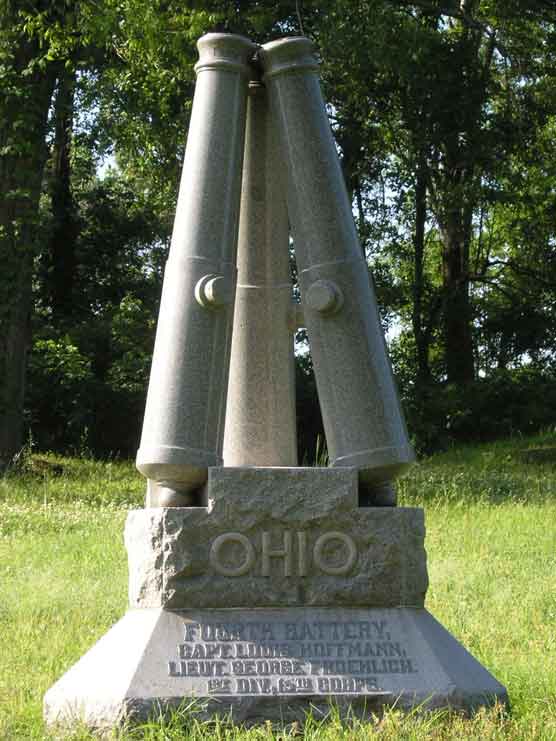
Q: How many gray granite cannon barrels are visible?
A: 3